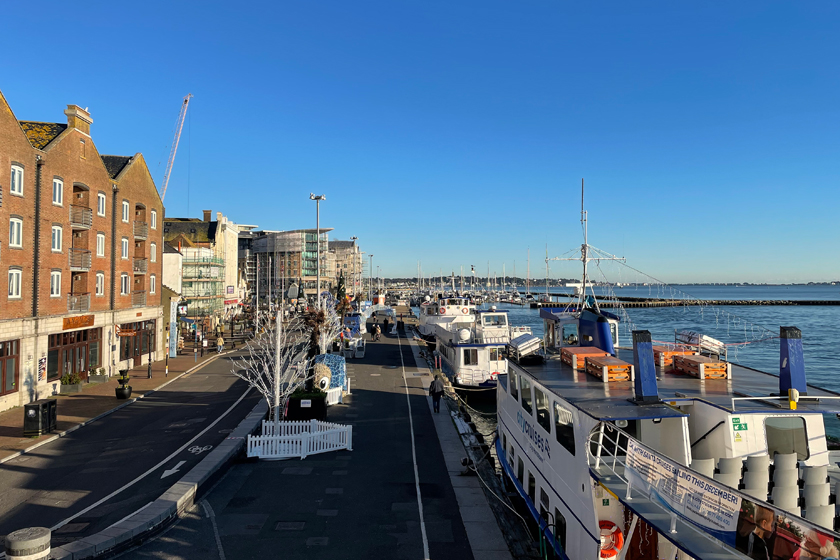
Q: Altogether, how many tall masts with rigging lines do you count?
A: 1